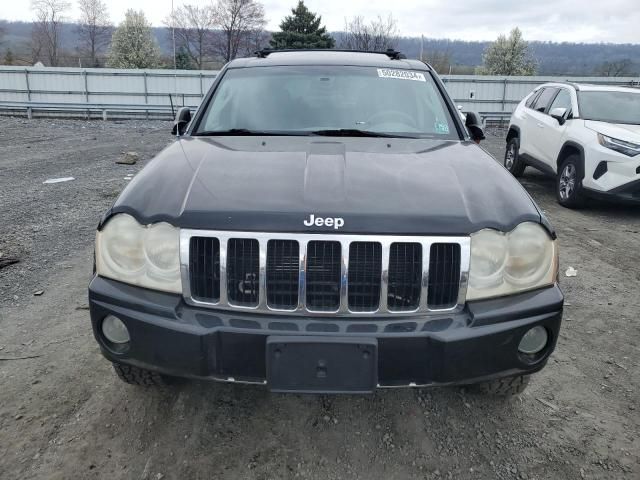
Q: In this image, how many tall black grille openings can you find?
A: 7